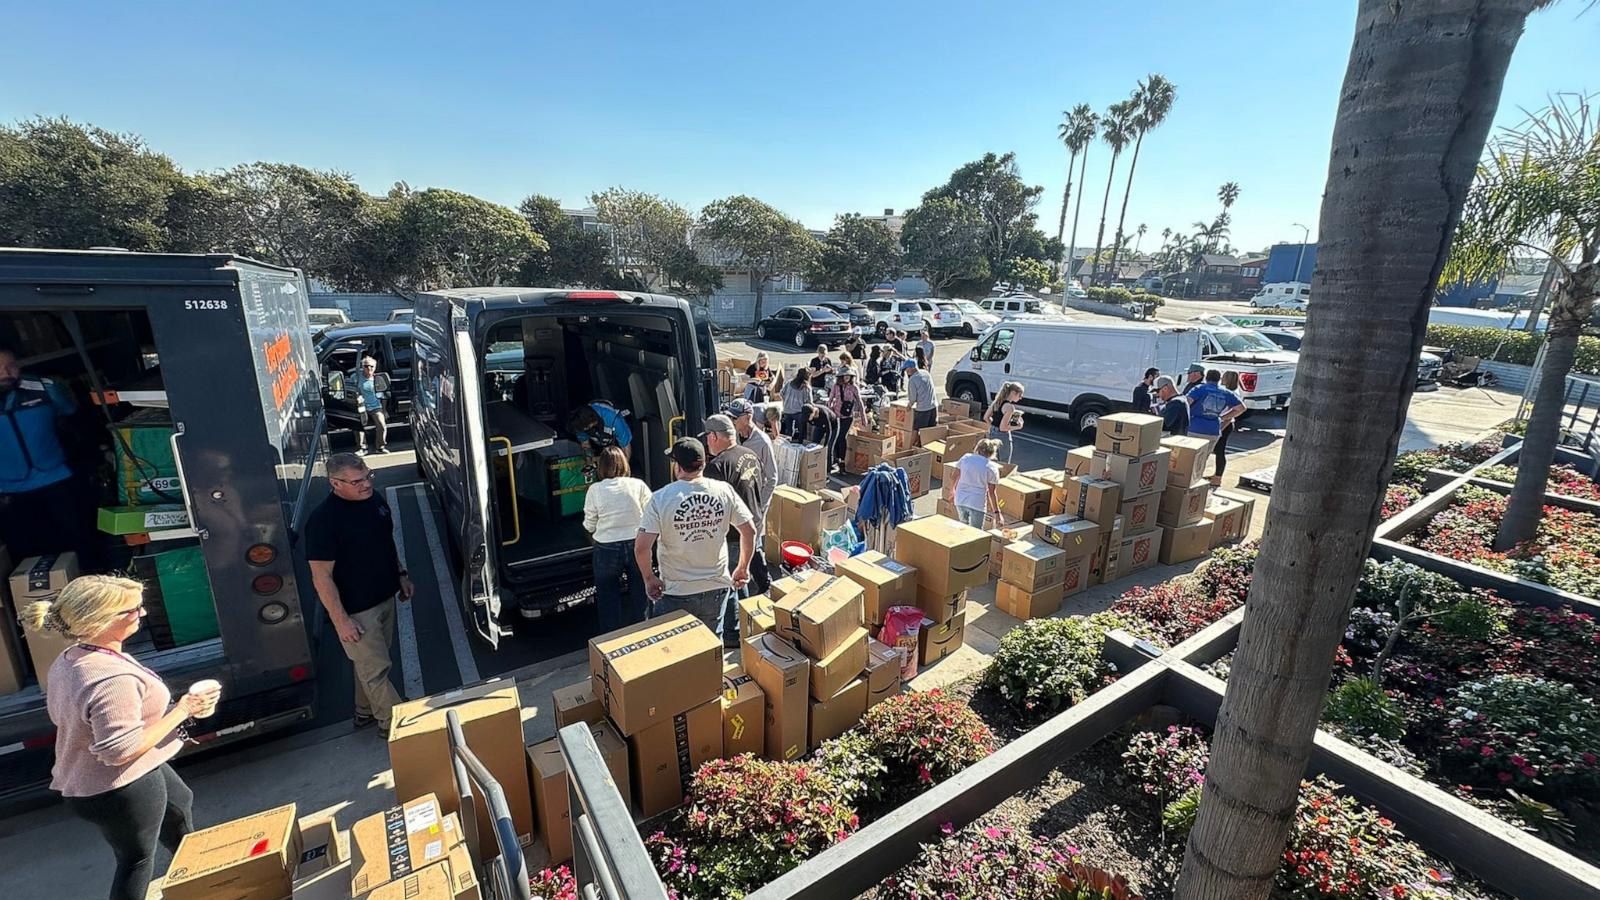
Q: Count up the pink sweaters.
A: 1